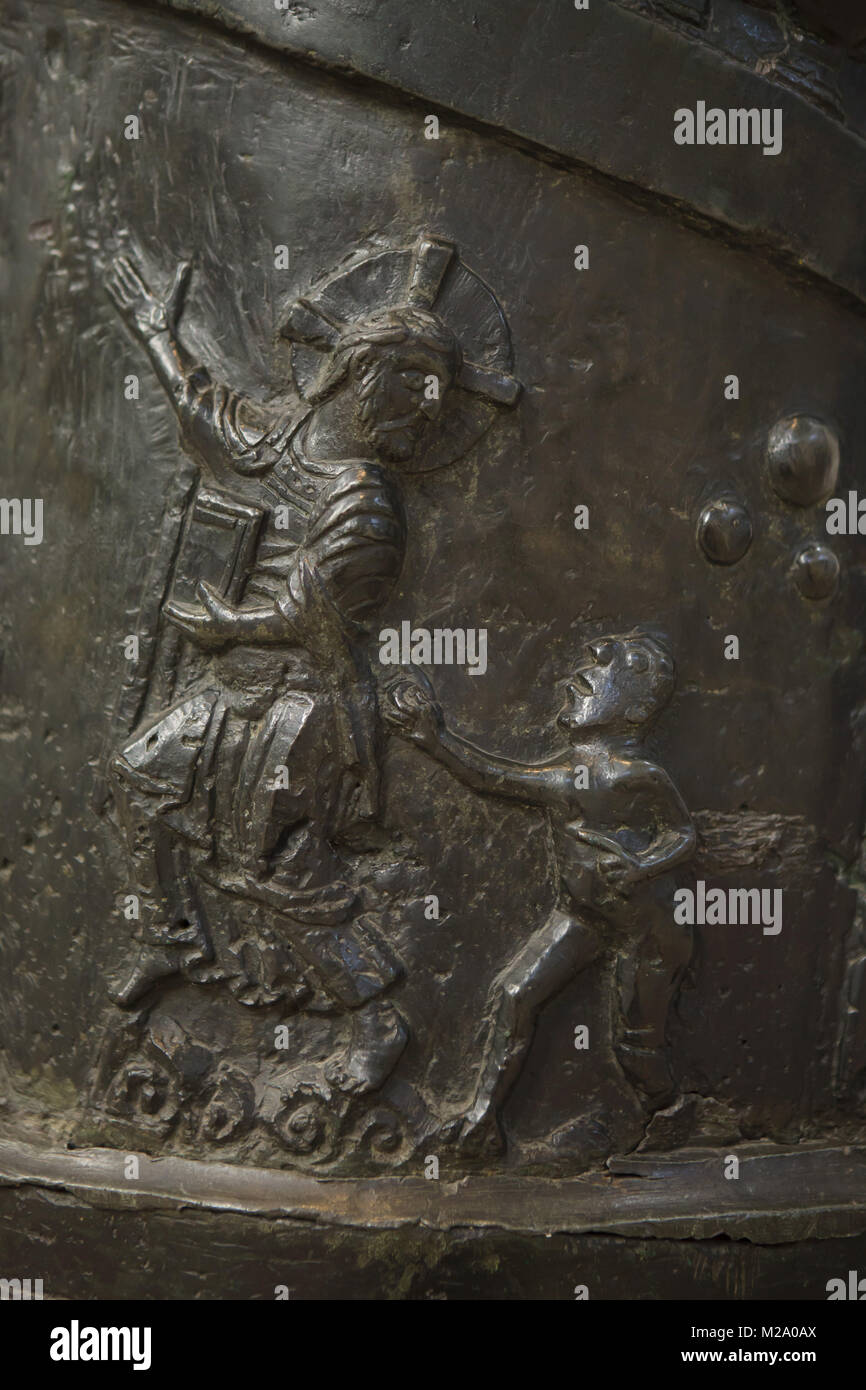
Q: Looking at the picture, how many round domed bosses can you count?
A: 3